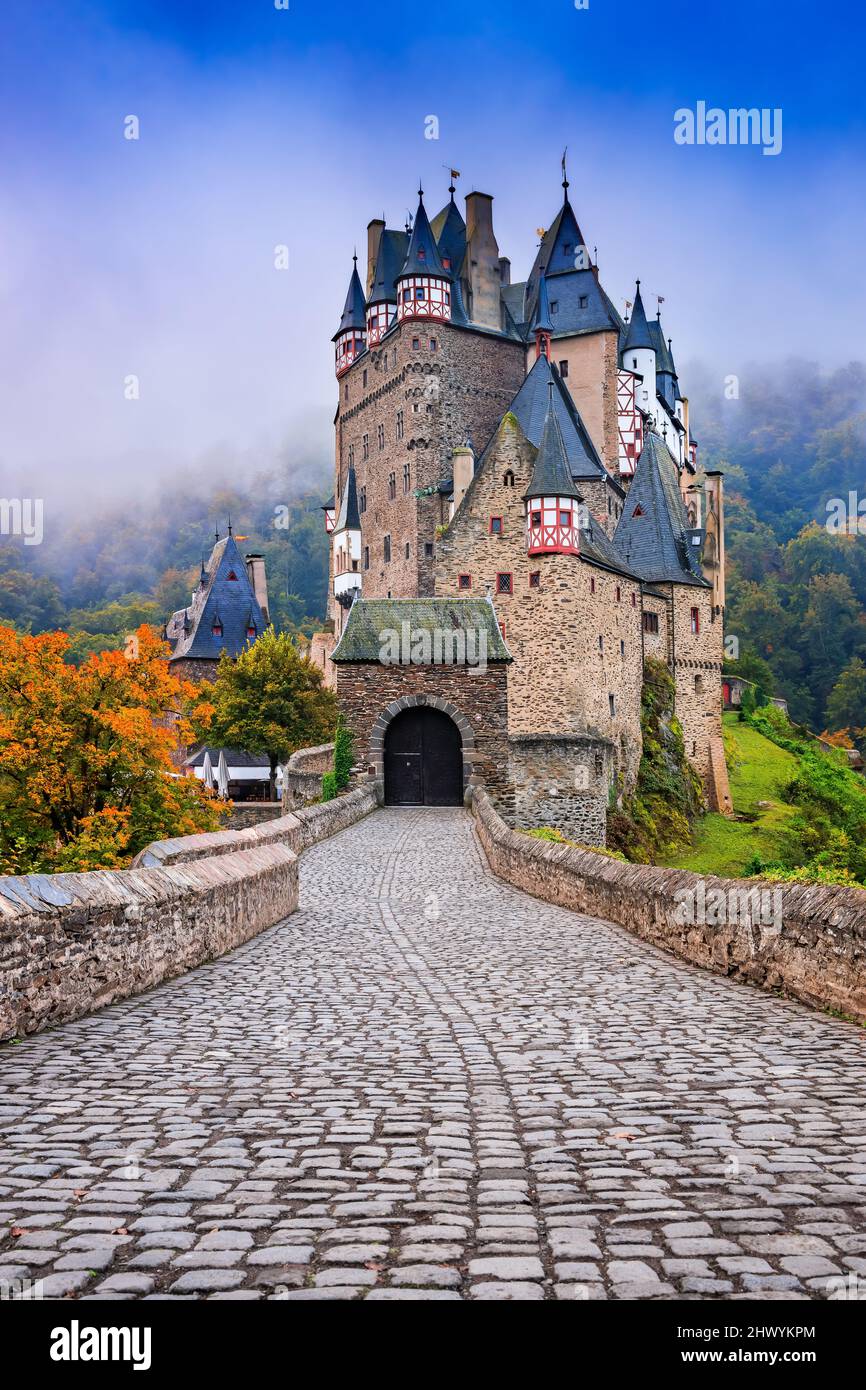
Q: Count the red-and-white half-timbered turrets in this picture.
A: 4